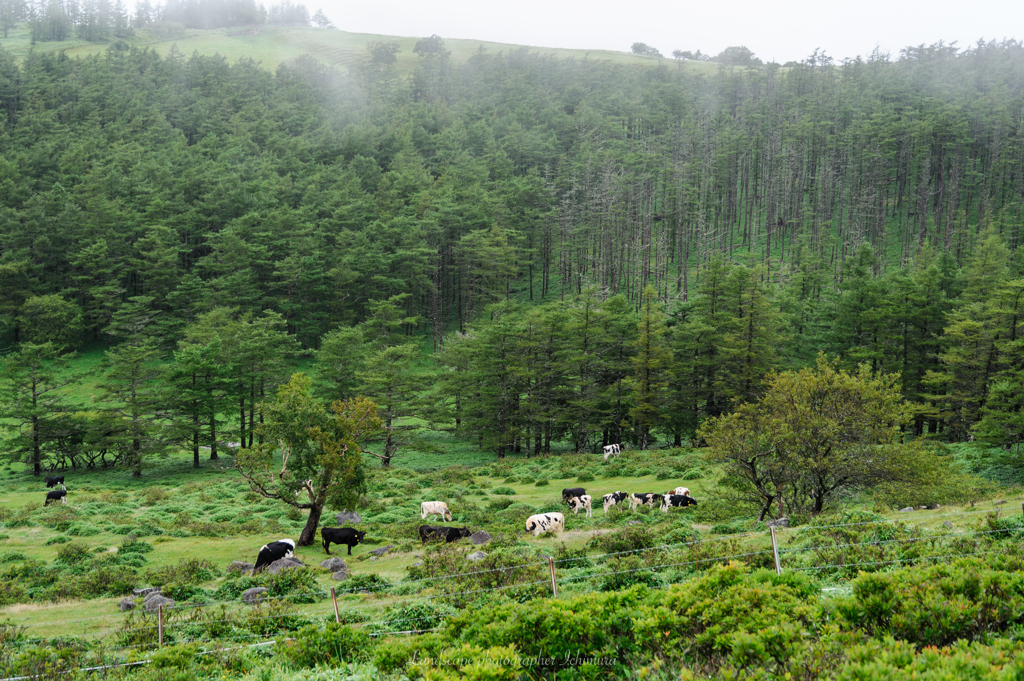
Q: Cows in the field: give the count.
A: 14